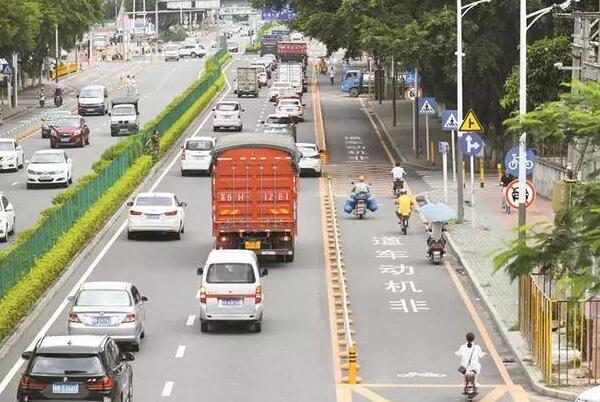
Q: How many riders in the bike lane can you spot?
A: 5